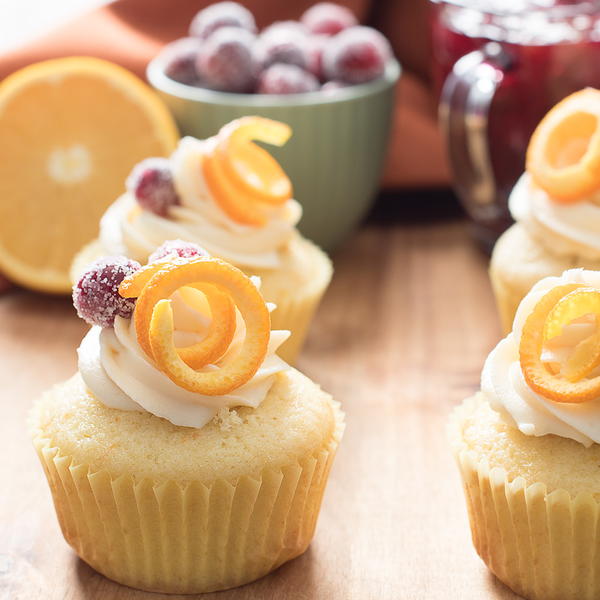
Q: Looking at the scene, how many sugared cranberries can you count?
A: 12